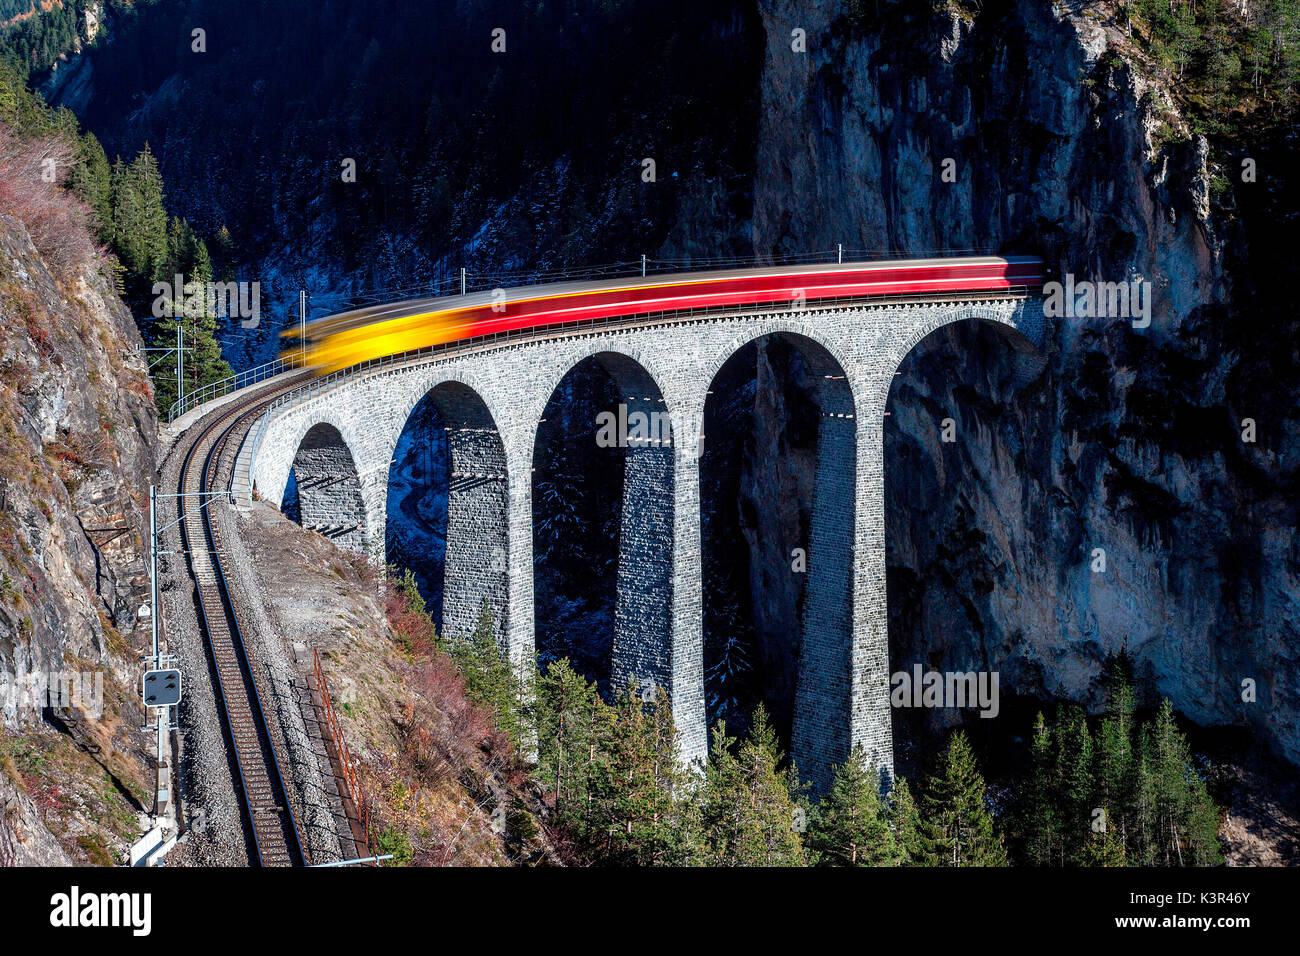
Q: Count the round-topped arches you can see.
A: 5